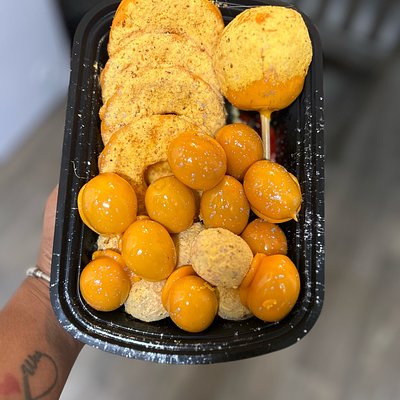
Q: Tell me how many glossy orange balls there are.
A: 11